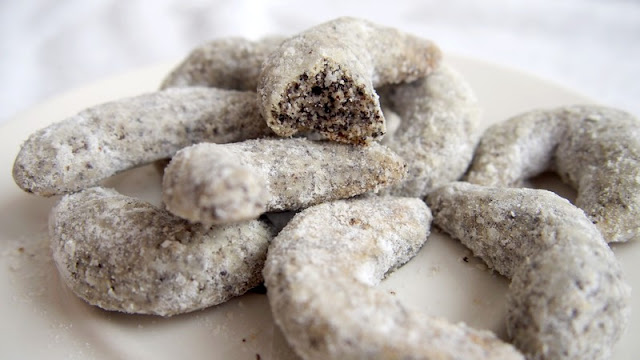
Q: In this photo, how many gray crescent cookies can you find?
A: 9